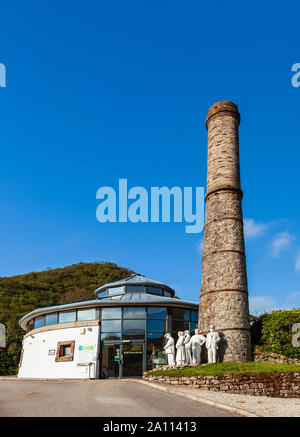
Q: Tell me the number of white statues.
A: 5